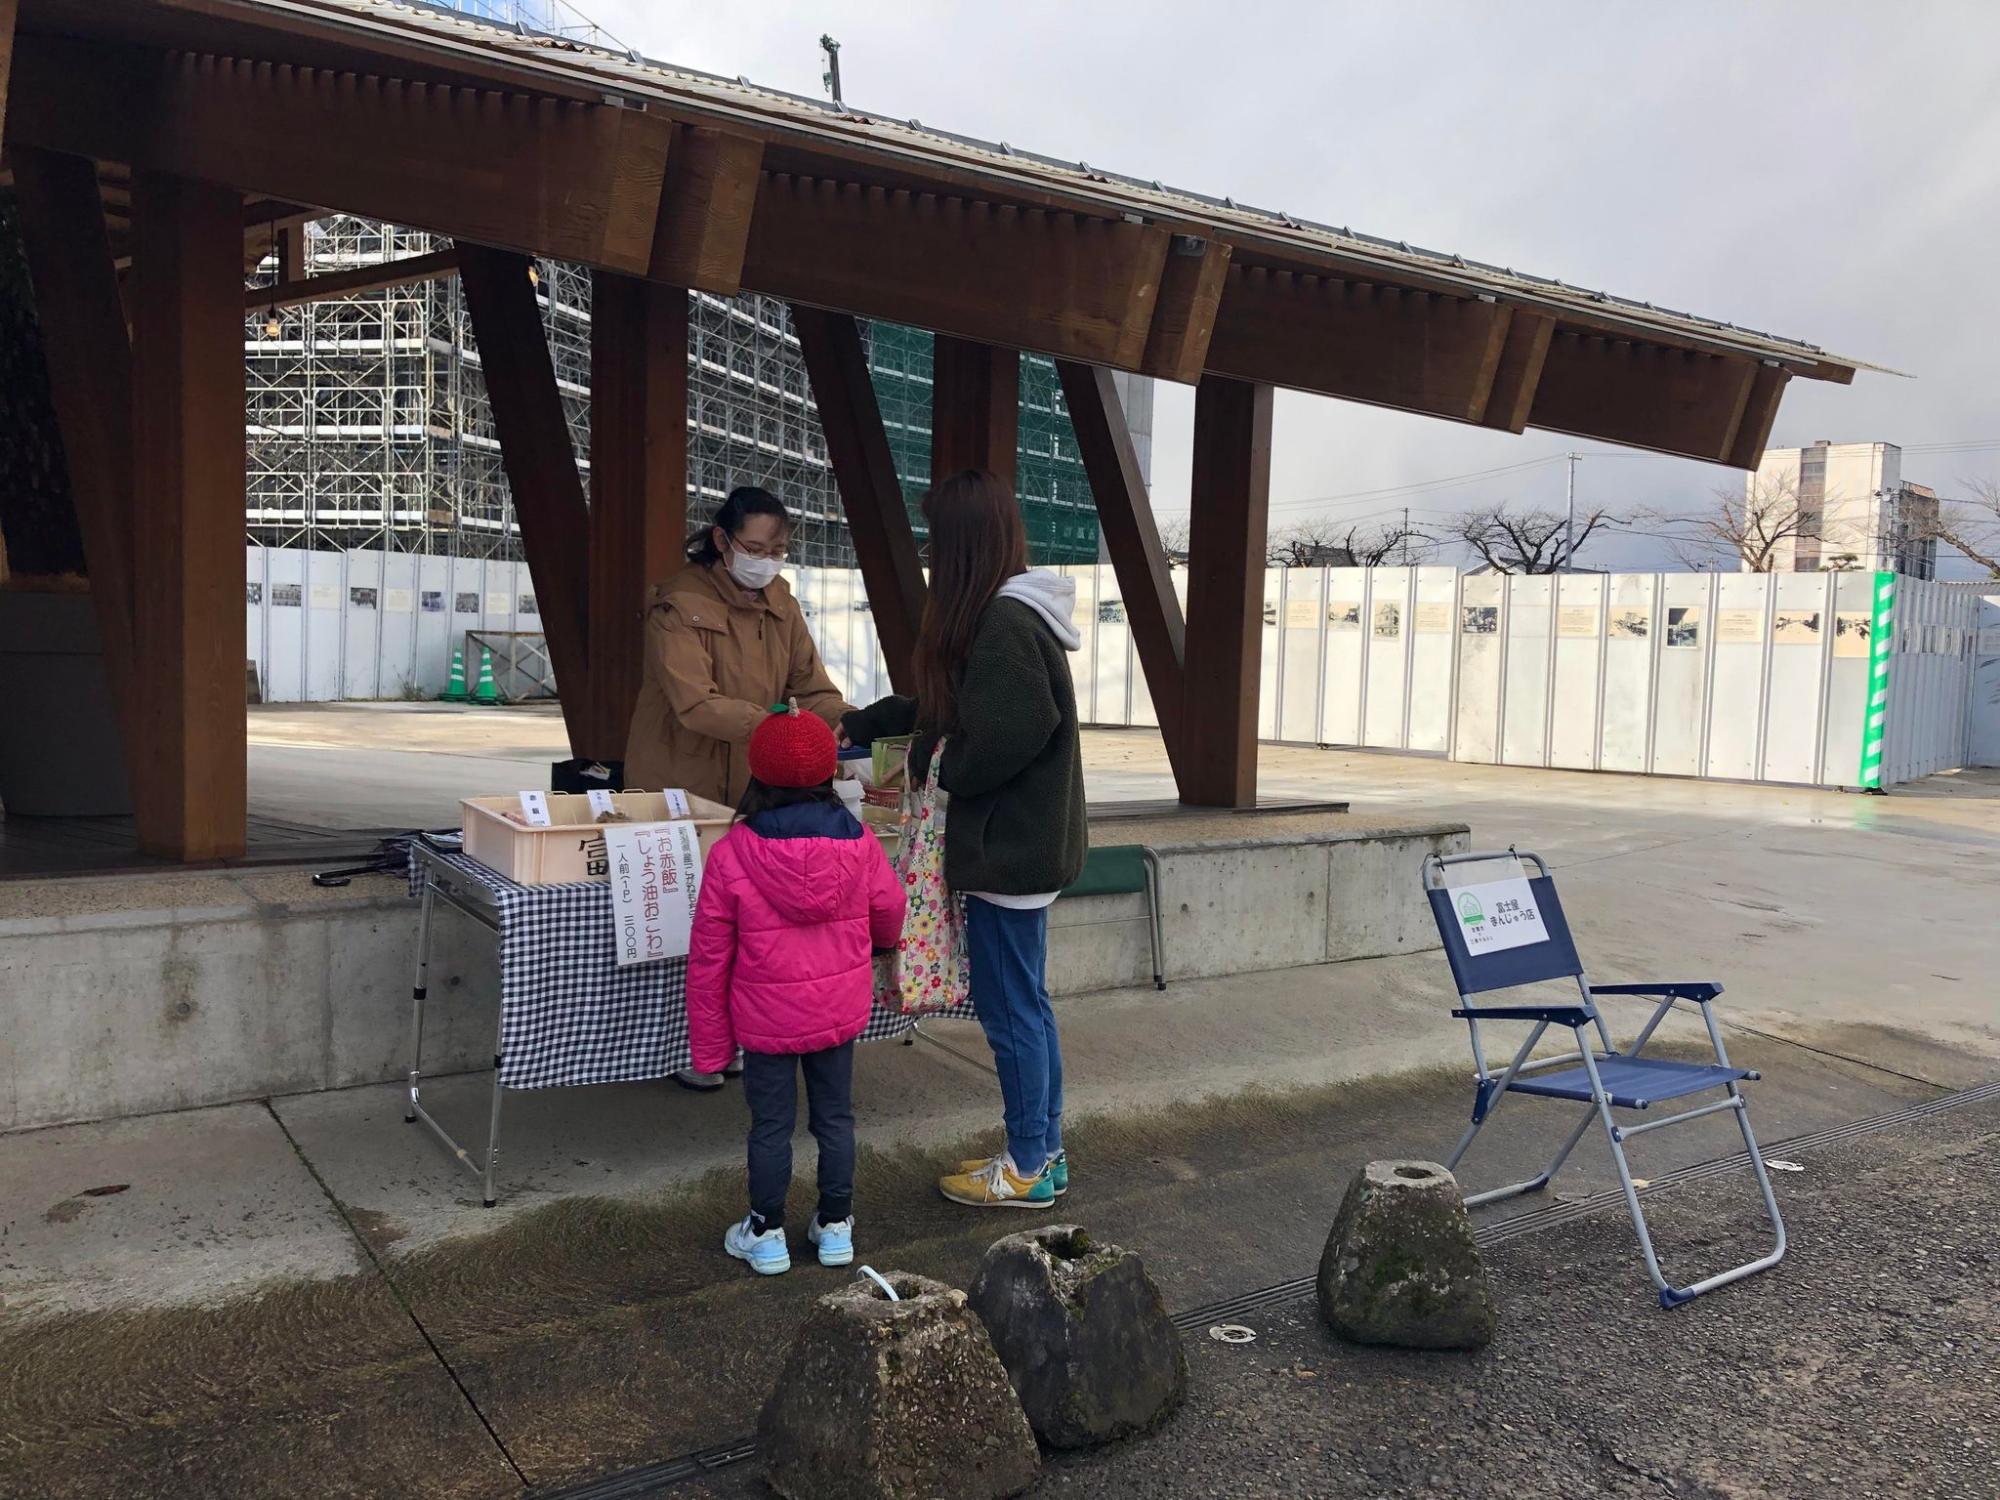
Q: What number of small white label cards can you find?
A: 3